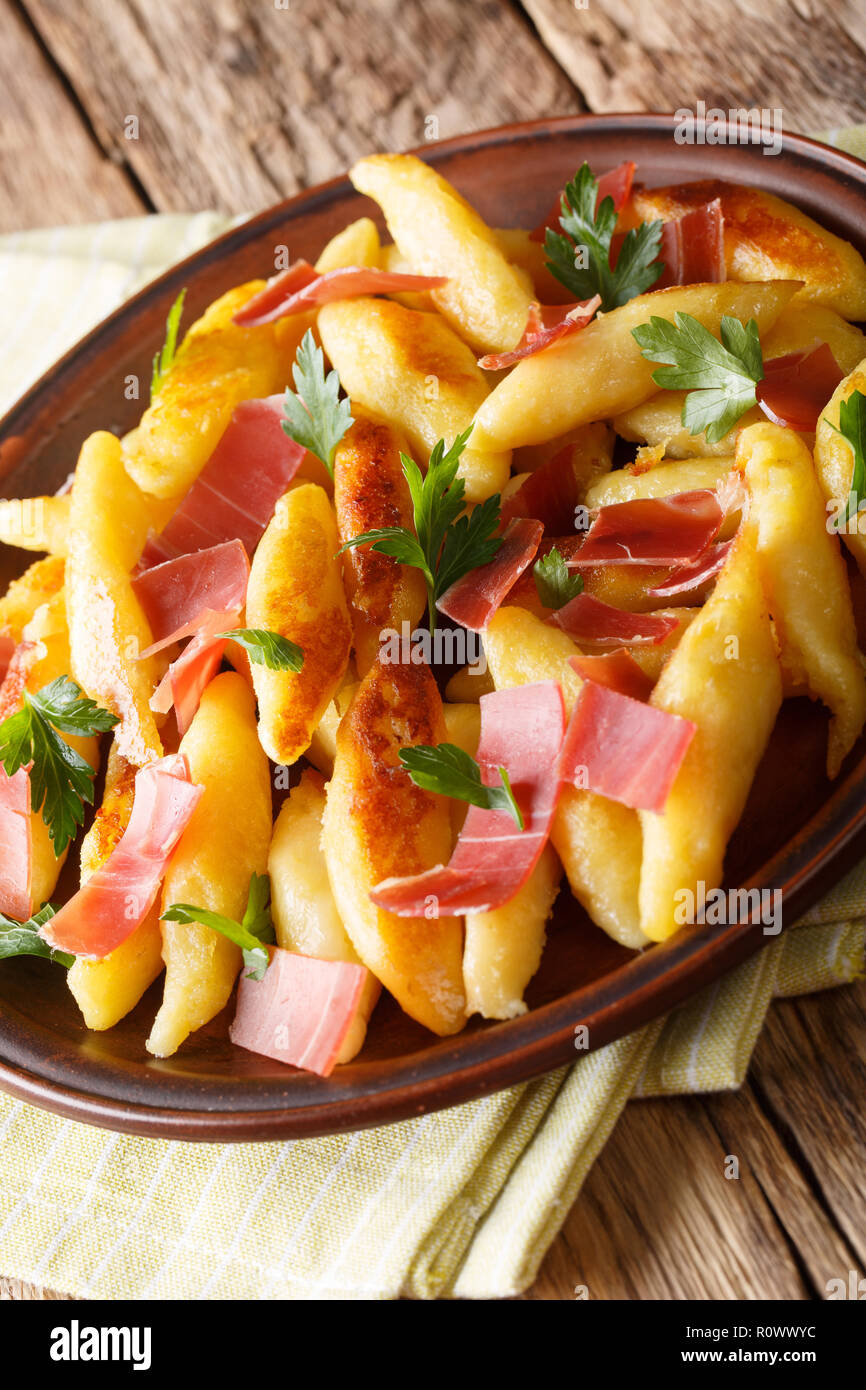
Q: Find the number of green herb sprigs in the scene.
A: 12